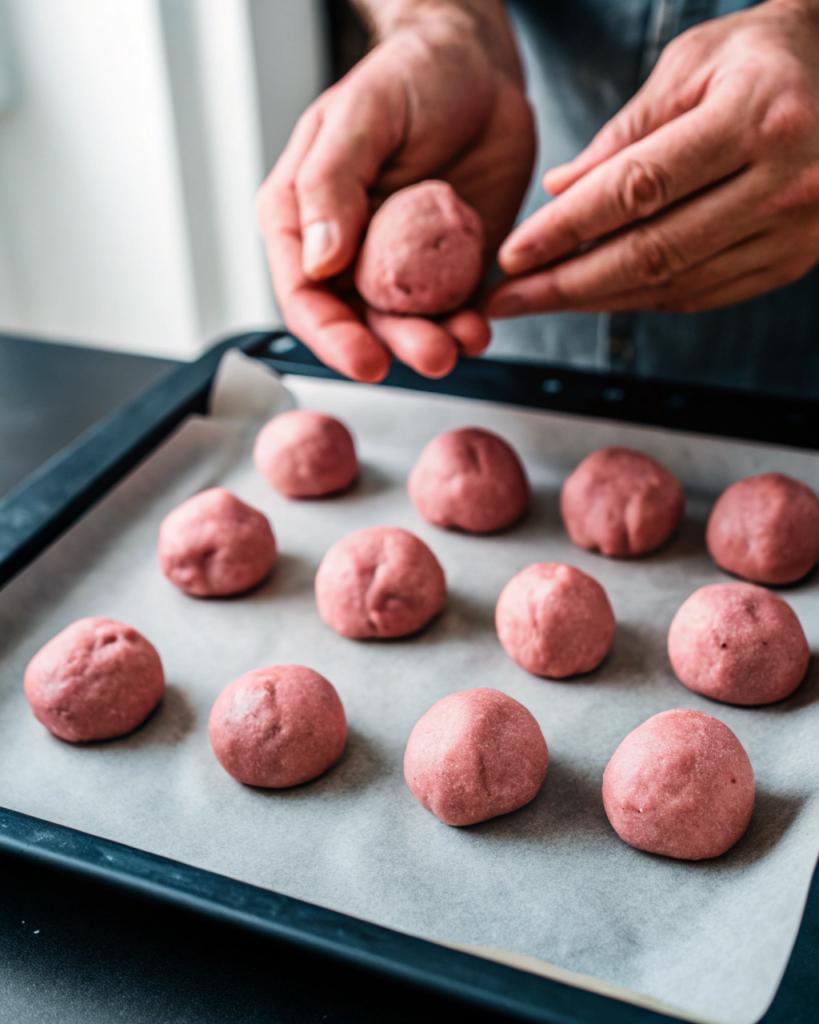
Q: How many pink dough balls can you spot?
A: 13